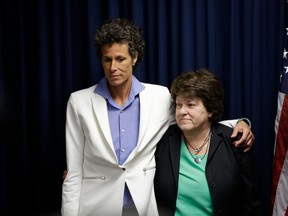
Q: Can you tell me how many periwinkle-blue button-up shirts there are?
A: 1